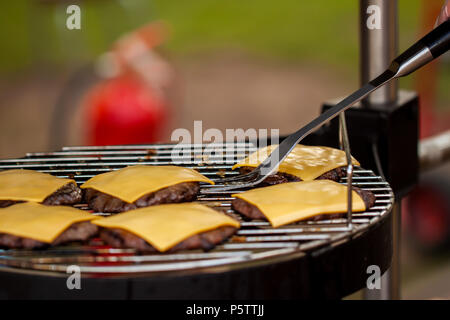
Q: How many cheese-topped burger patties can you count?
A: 6